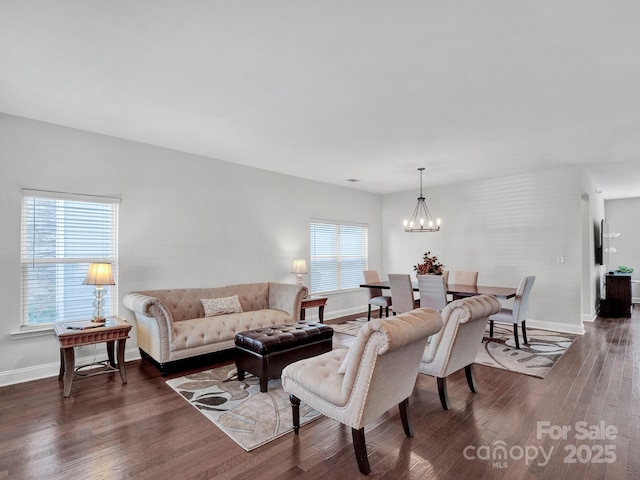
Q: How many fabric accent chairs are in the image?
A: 2